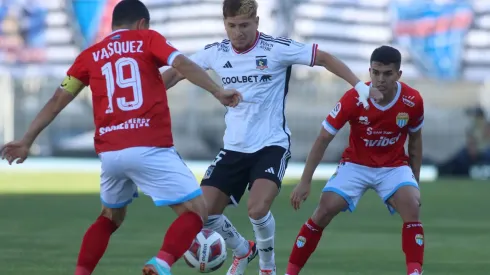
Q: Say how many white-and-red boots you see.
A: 2